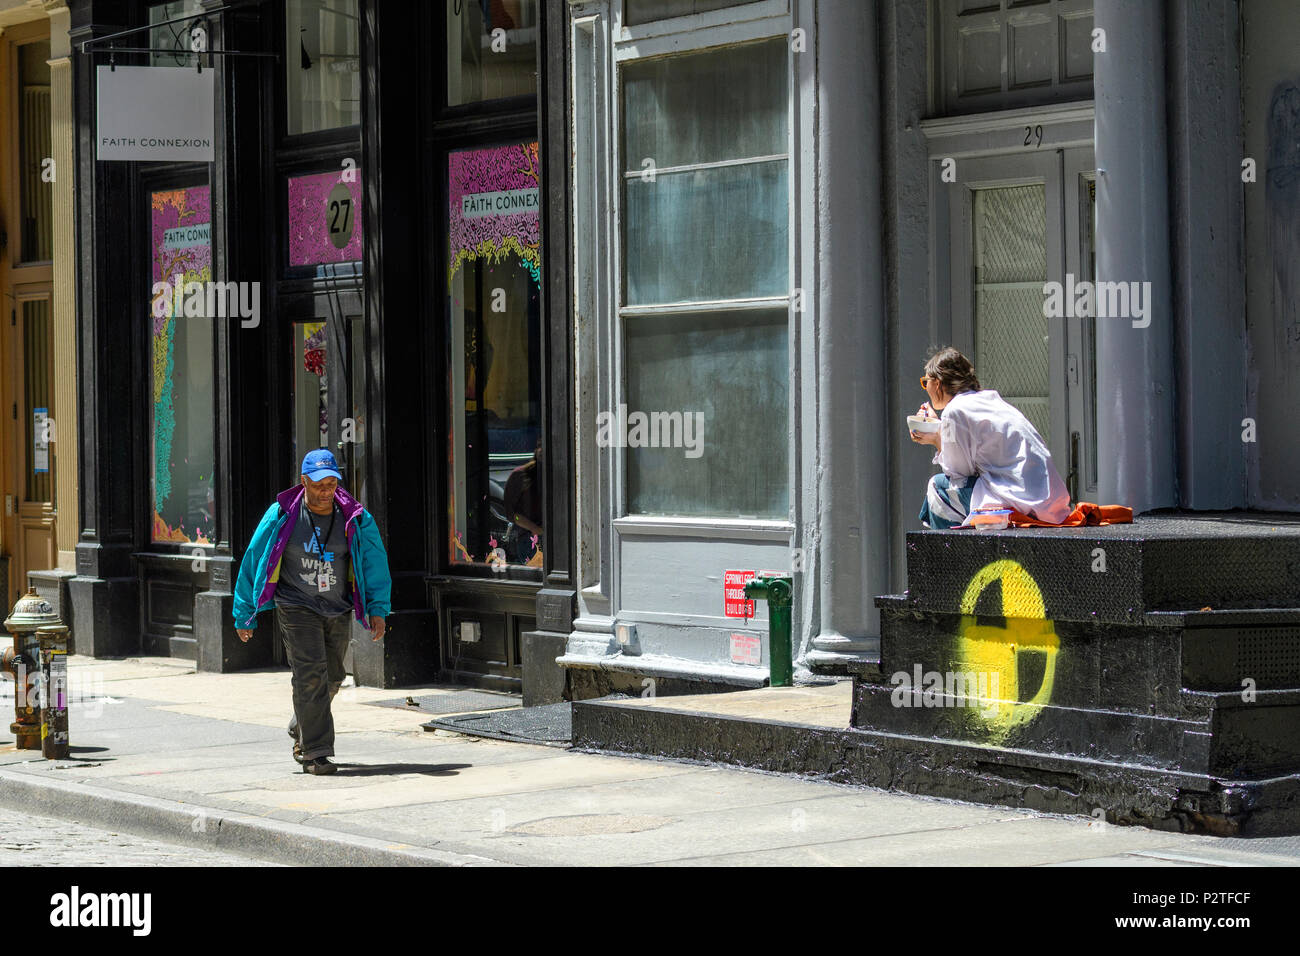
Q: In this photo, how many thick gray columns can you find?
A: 2